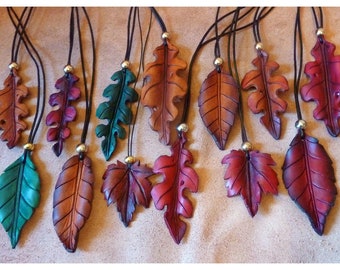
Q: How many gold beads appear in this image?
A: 13